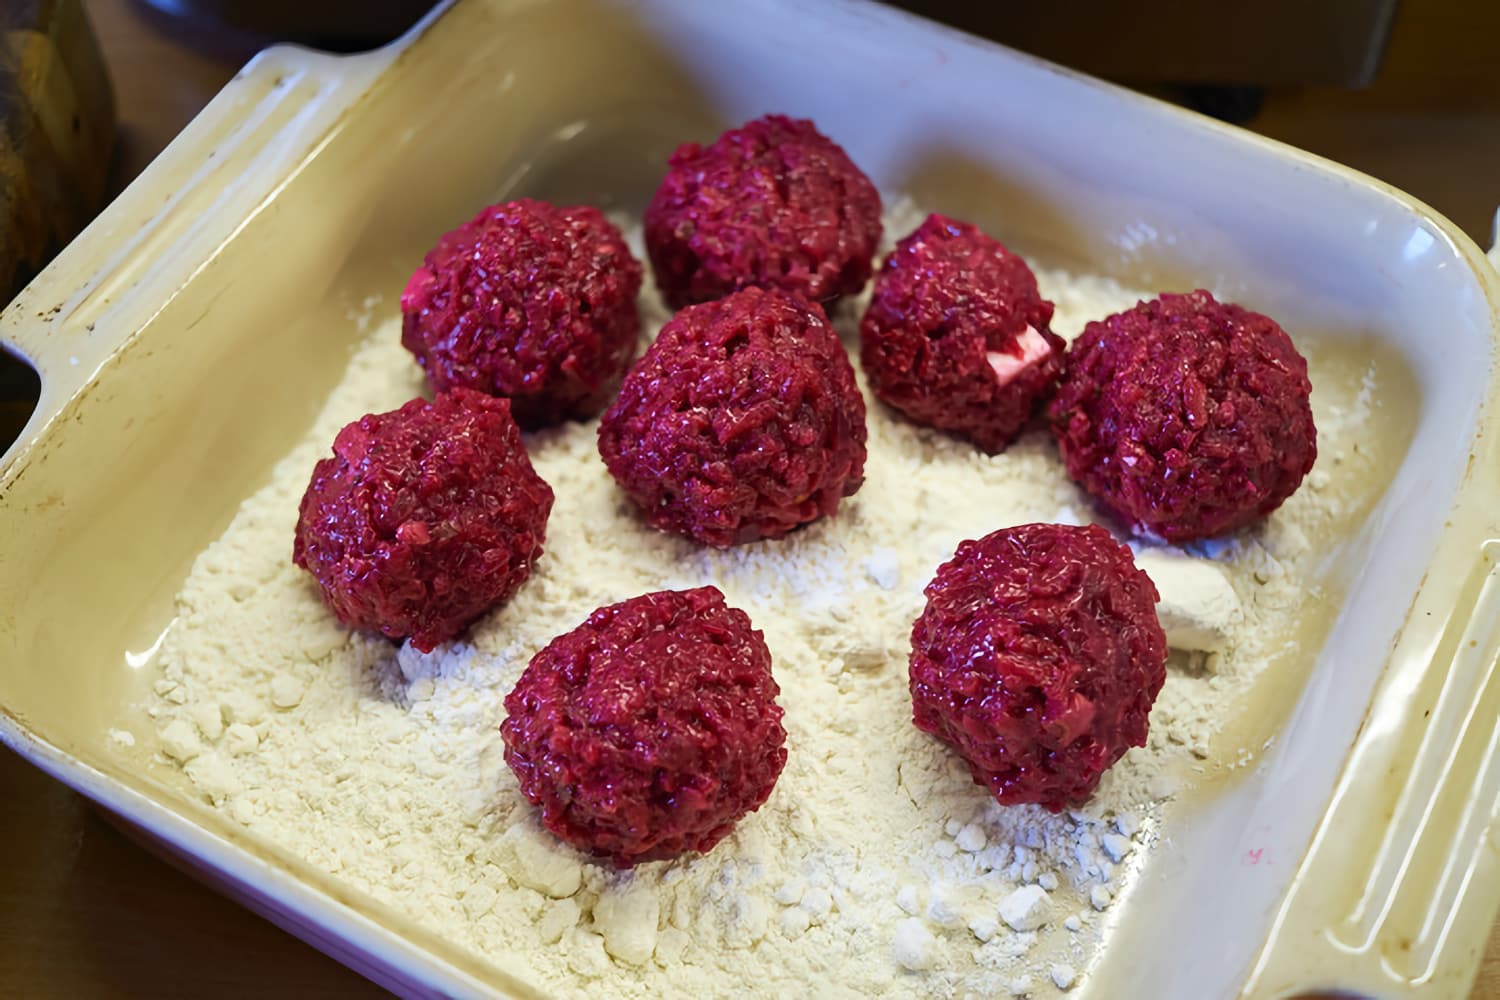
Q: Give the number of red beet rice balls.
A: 8